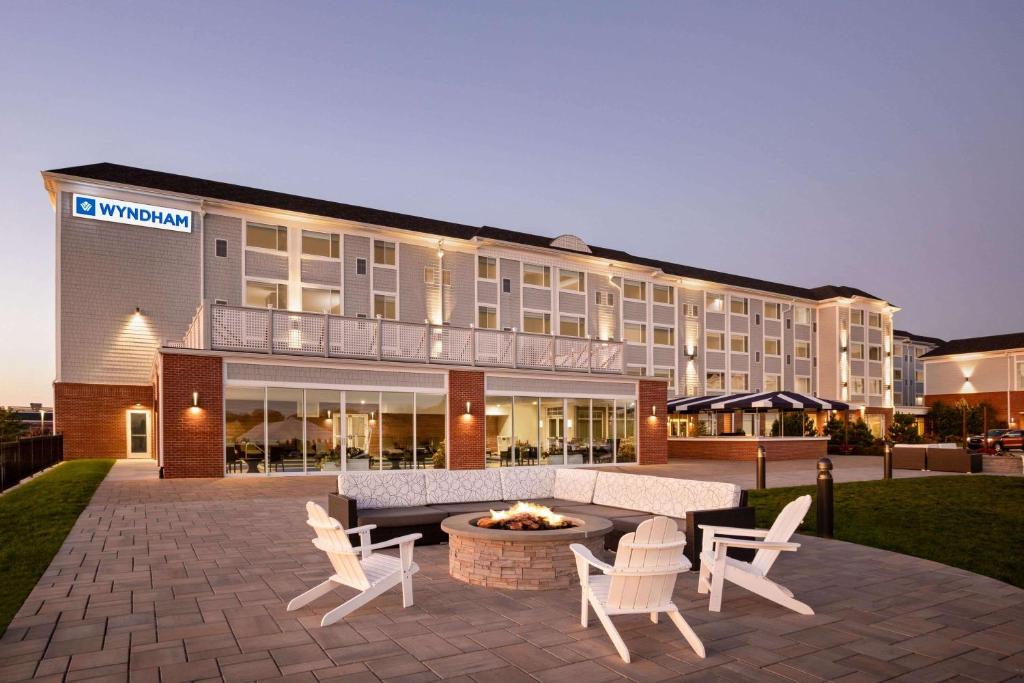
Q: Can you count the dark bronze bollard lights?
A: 3